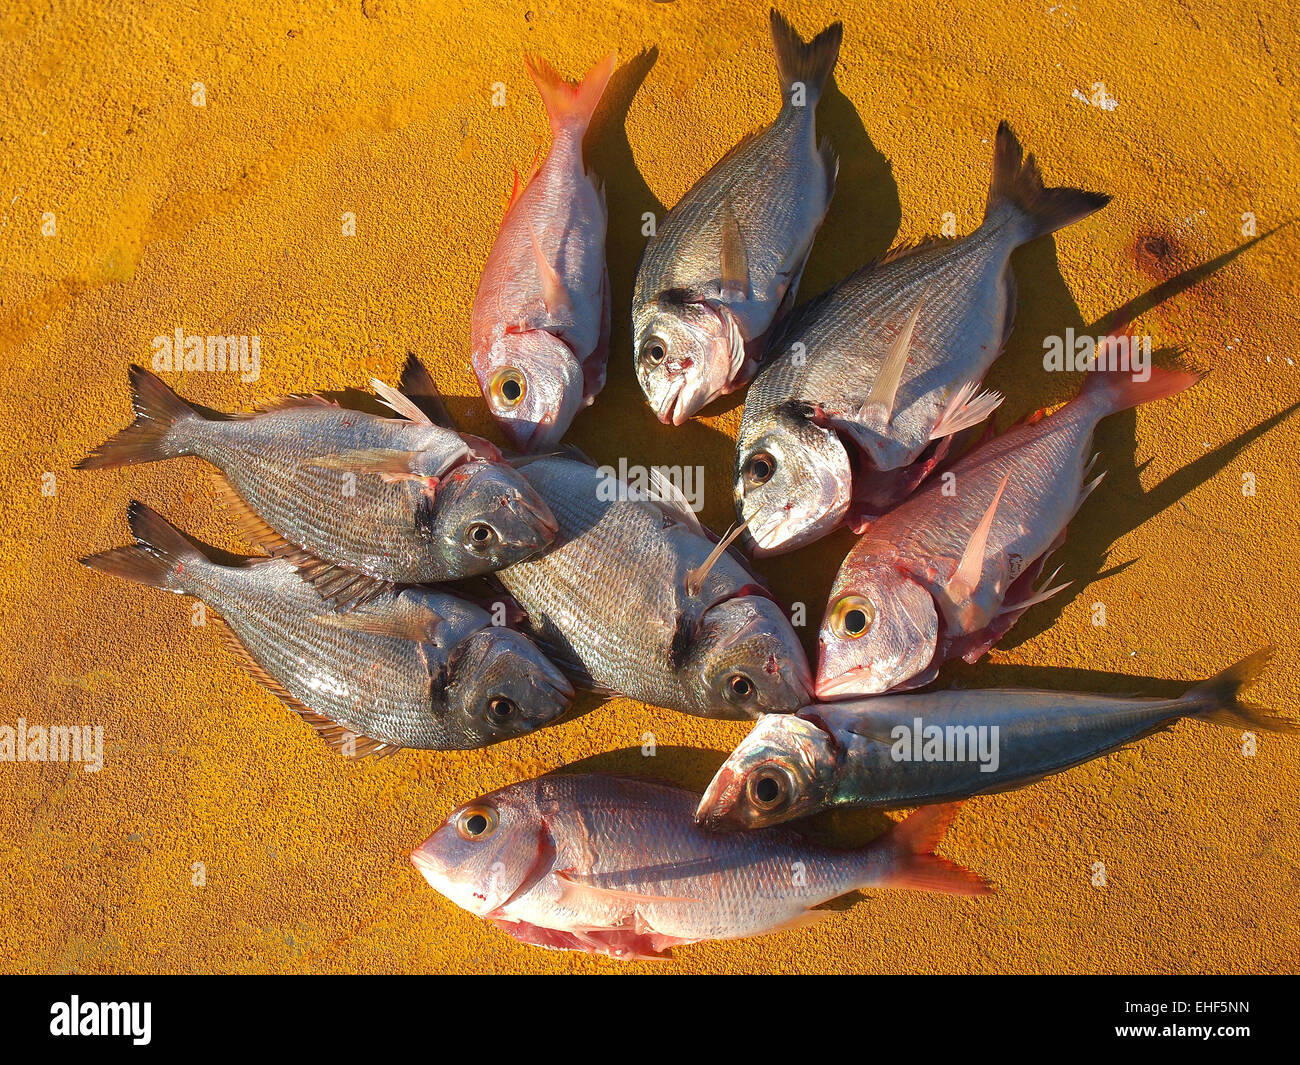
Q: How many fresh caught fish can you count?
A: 9